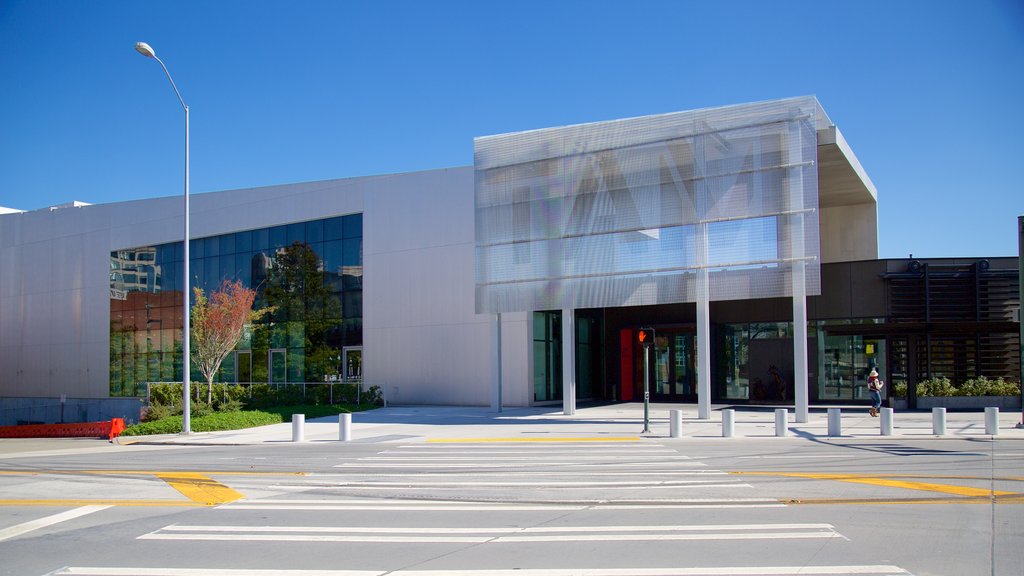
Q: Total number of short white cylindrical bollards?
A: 9